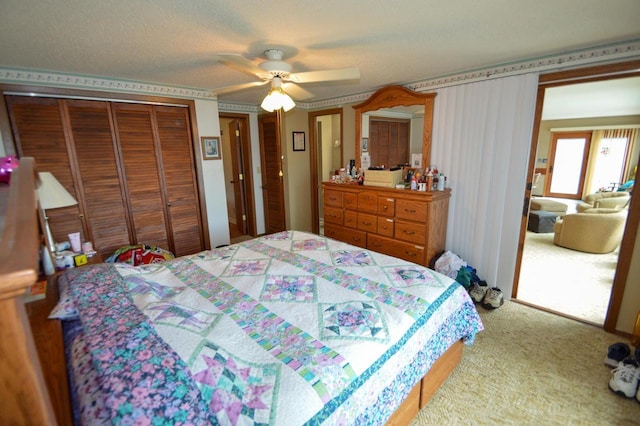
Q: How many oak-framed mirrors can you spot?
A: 1